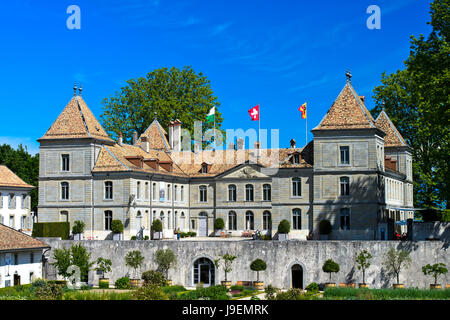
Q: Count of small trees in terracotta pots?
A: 9